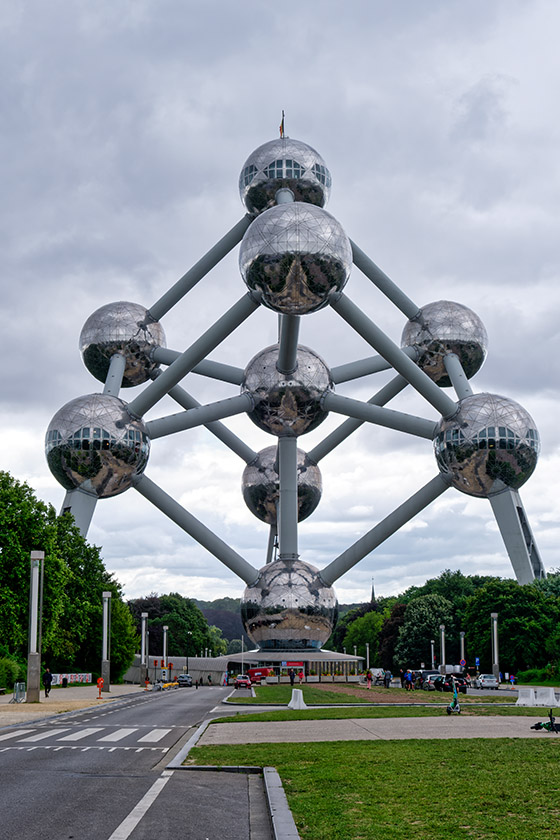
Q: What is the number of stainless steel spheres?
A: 9